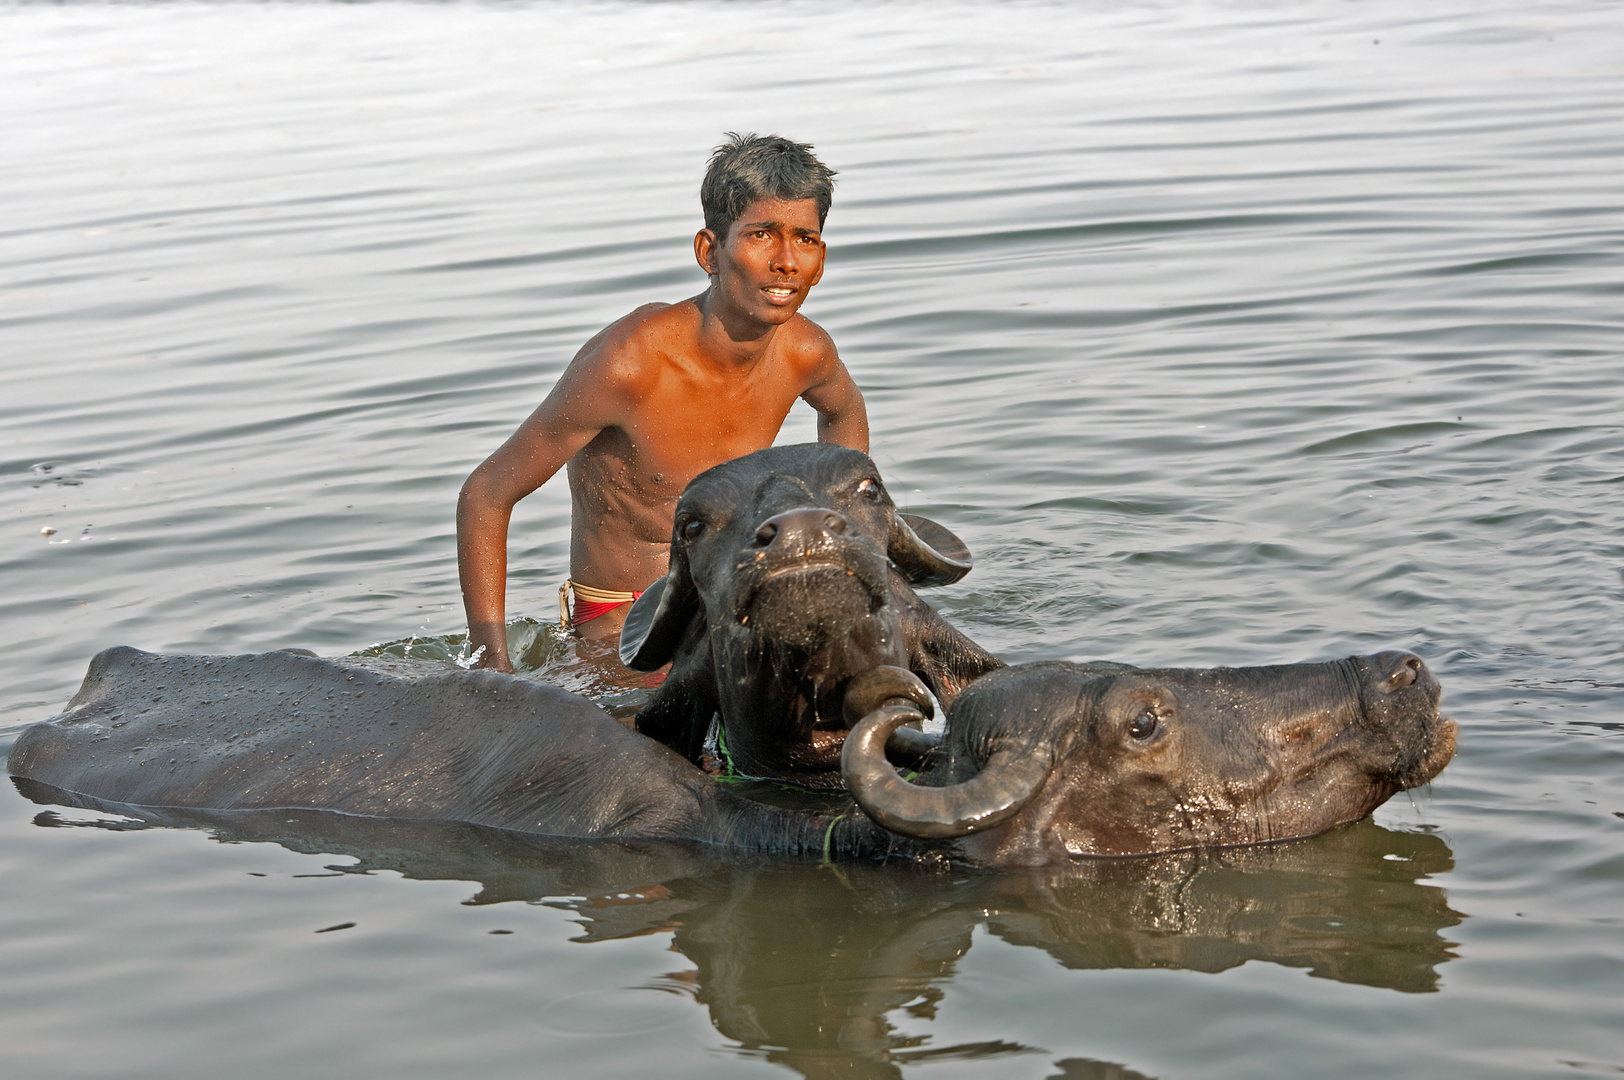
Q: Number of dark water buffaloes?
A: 2